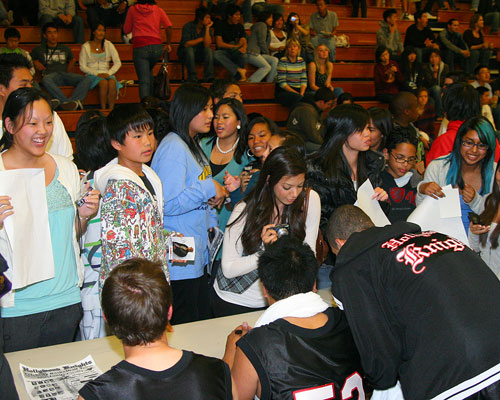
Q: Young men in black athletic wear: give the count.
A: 3